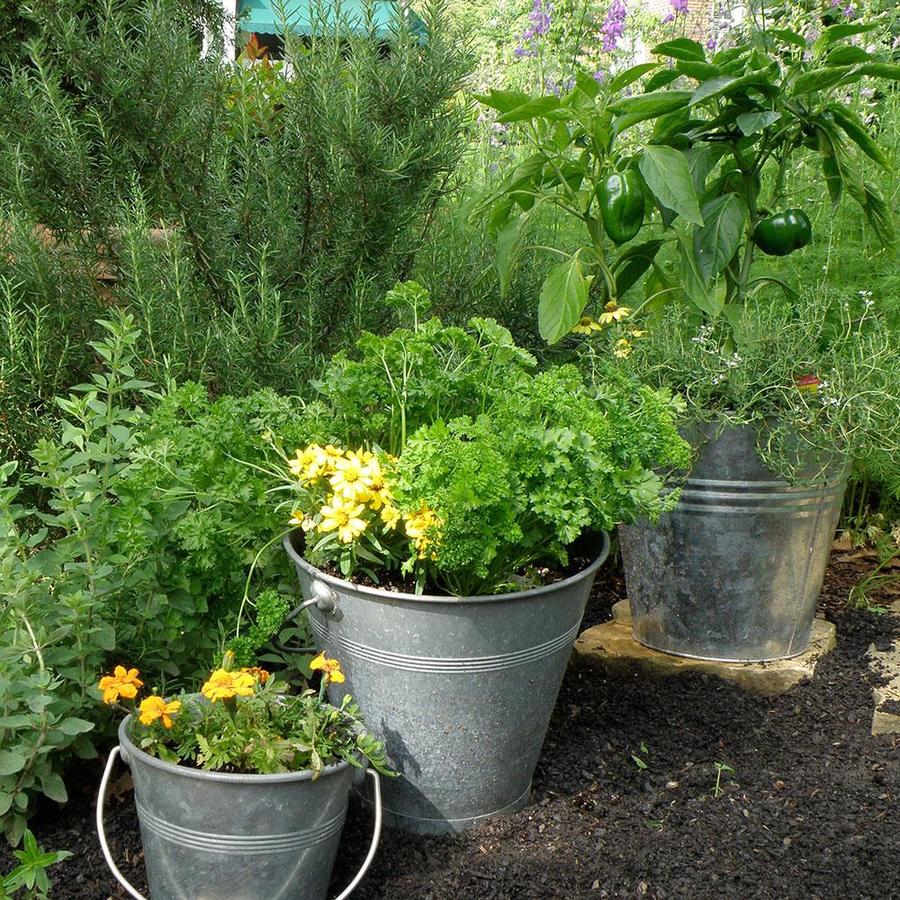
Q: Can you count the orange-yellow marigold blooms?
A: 5